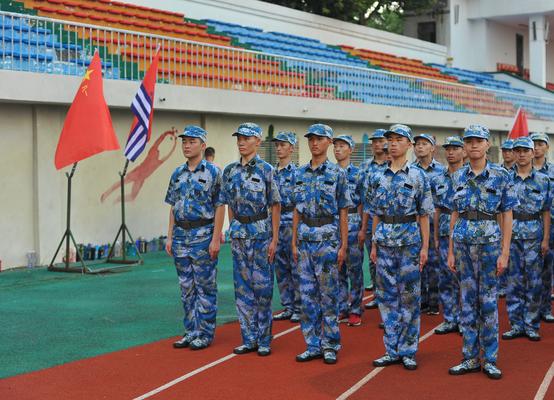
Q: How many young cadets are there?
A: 13